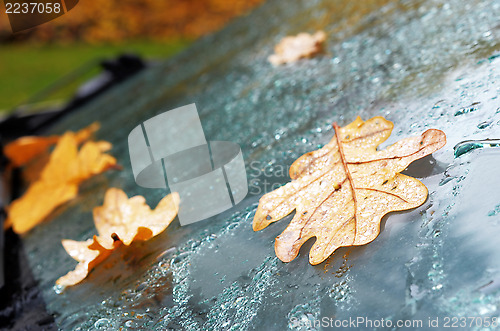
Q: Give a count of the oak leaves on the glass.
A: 5